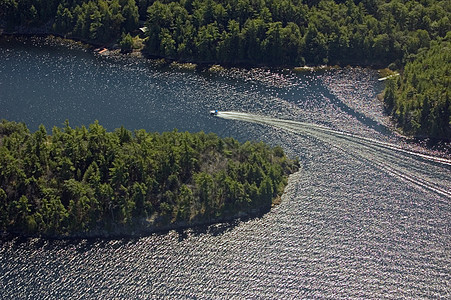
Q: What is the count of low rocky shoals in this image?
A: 0